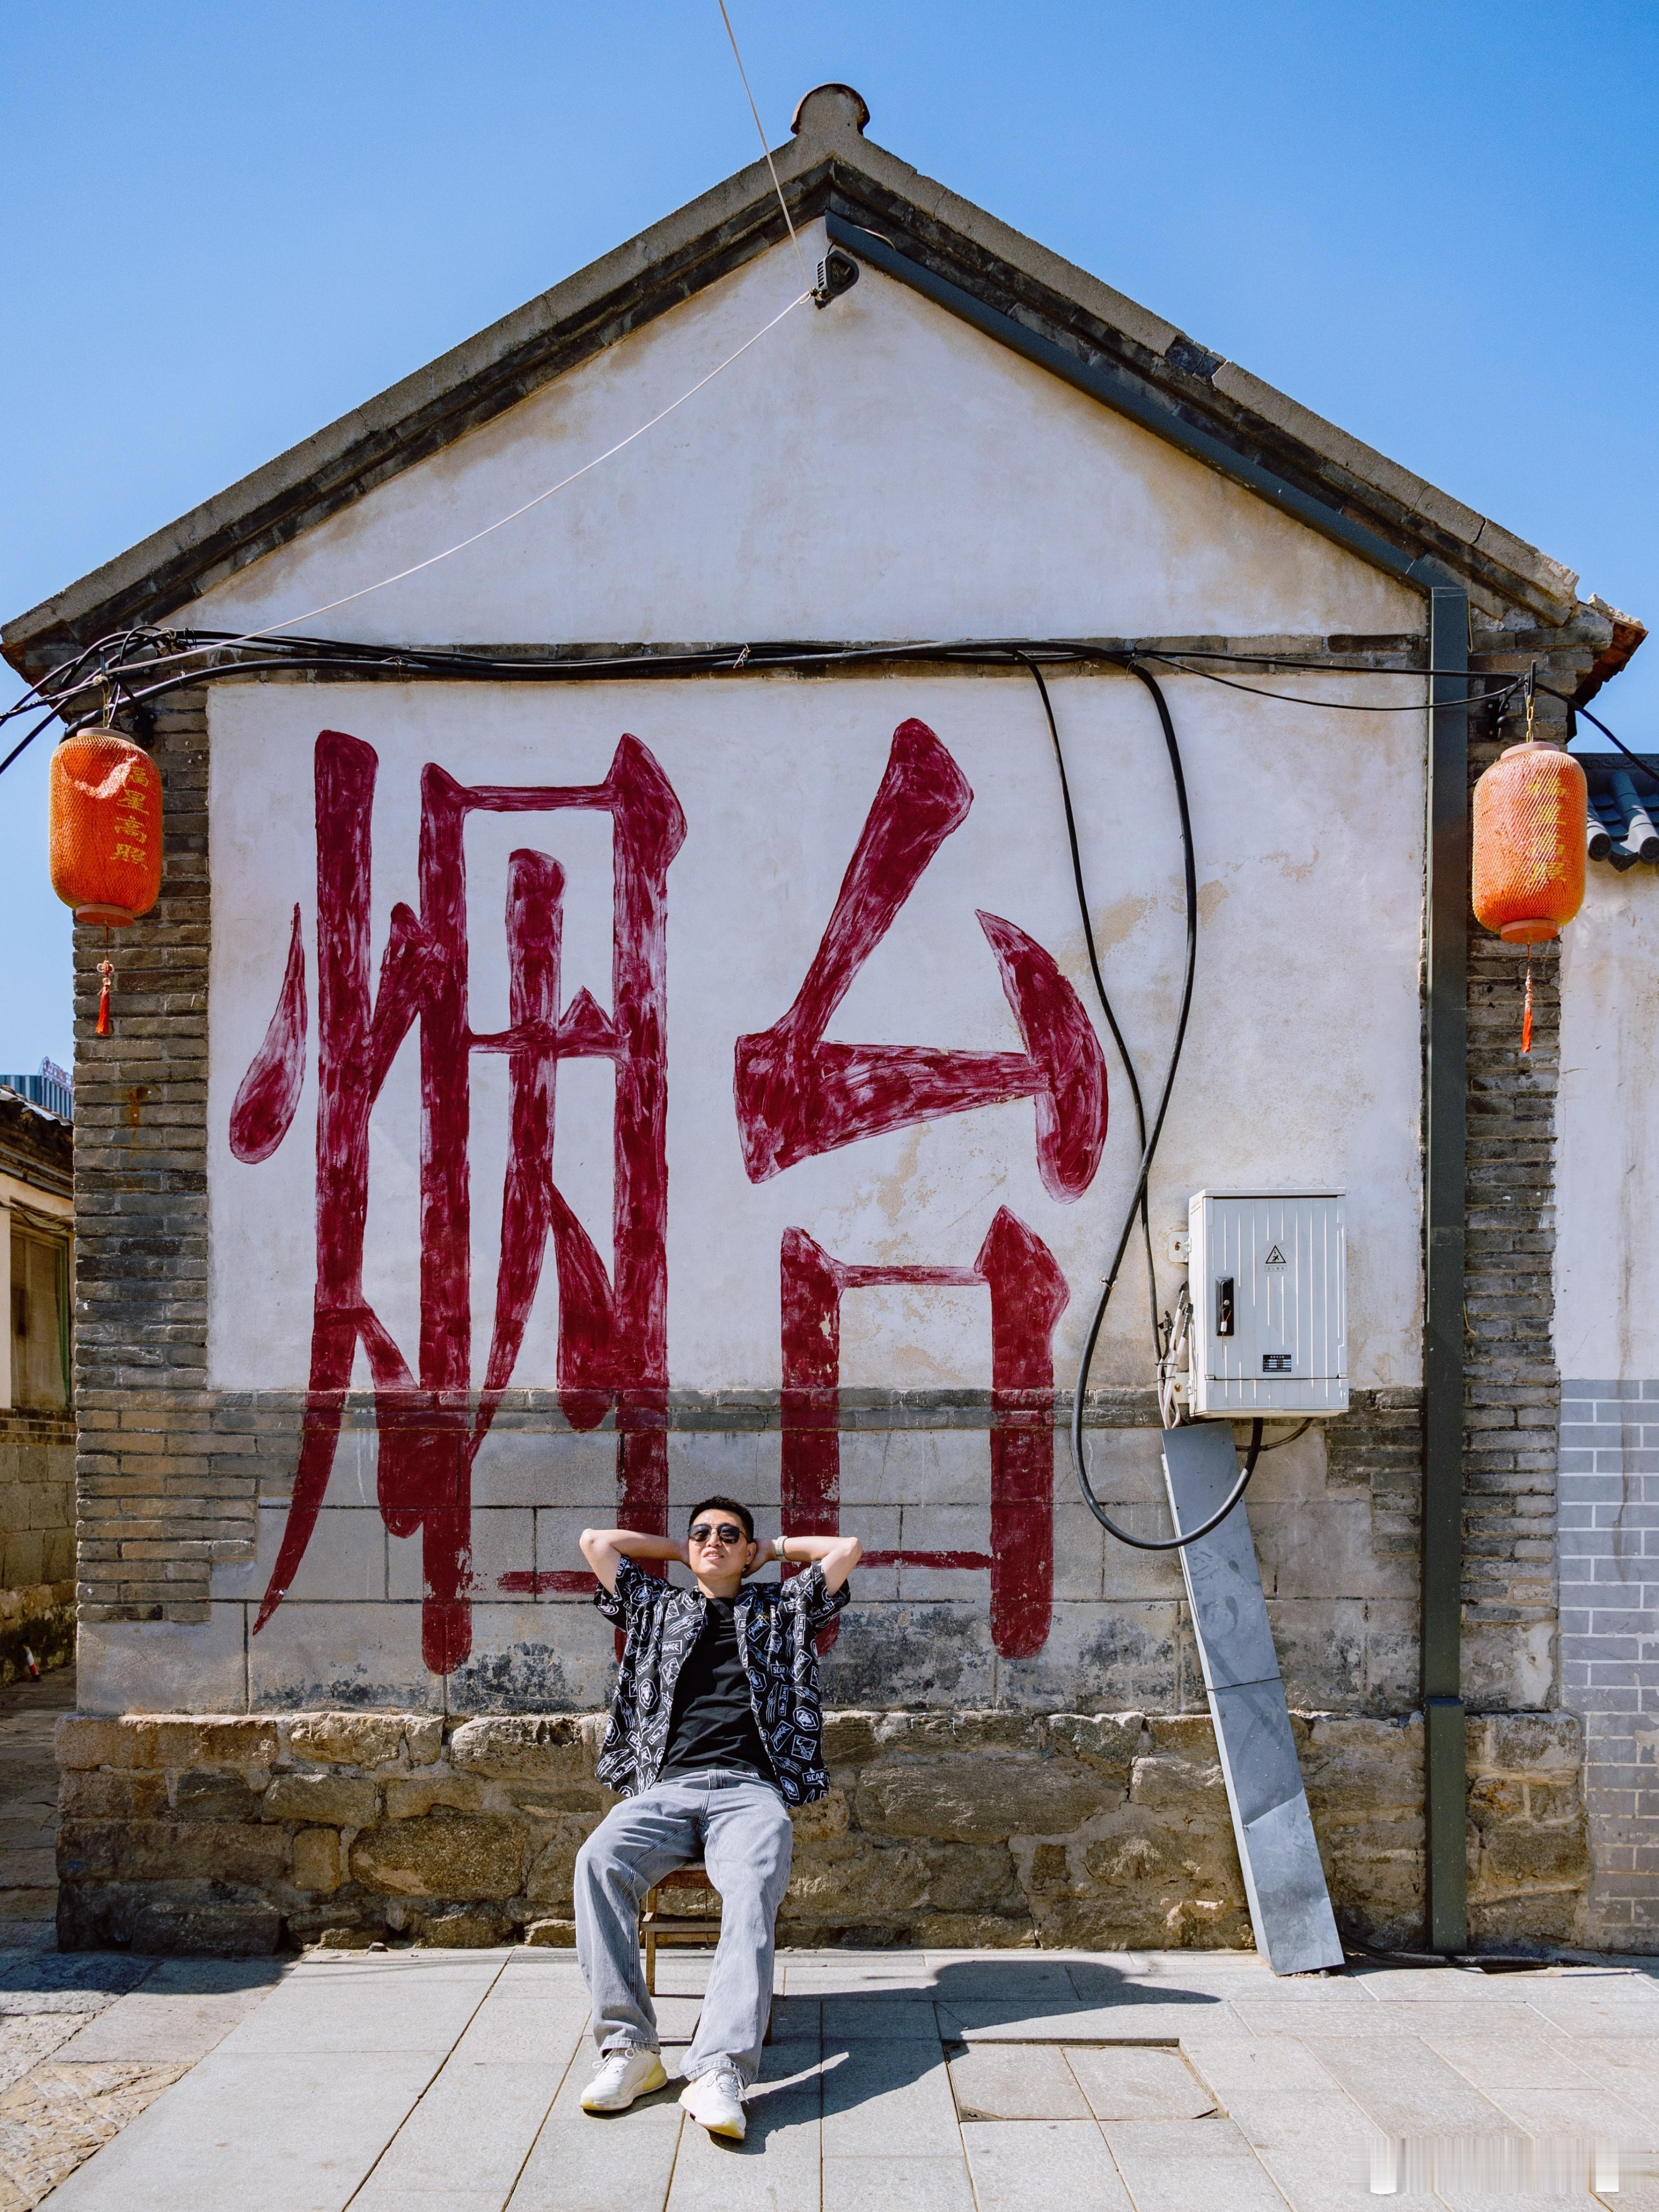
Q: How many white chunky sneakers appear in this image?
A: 2